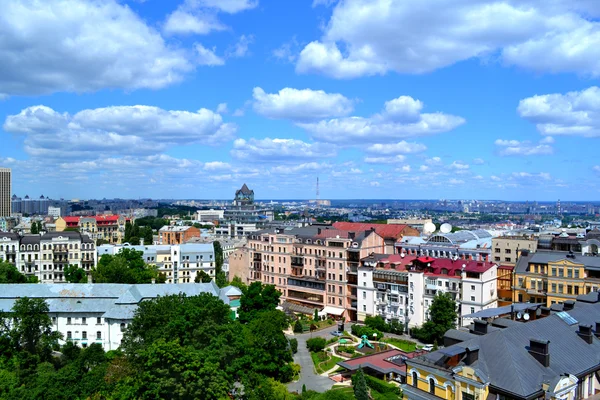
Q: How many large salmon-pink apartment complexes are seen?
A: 1